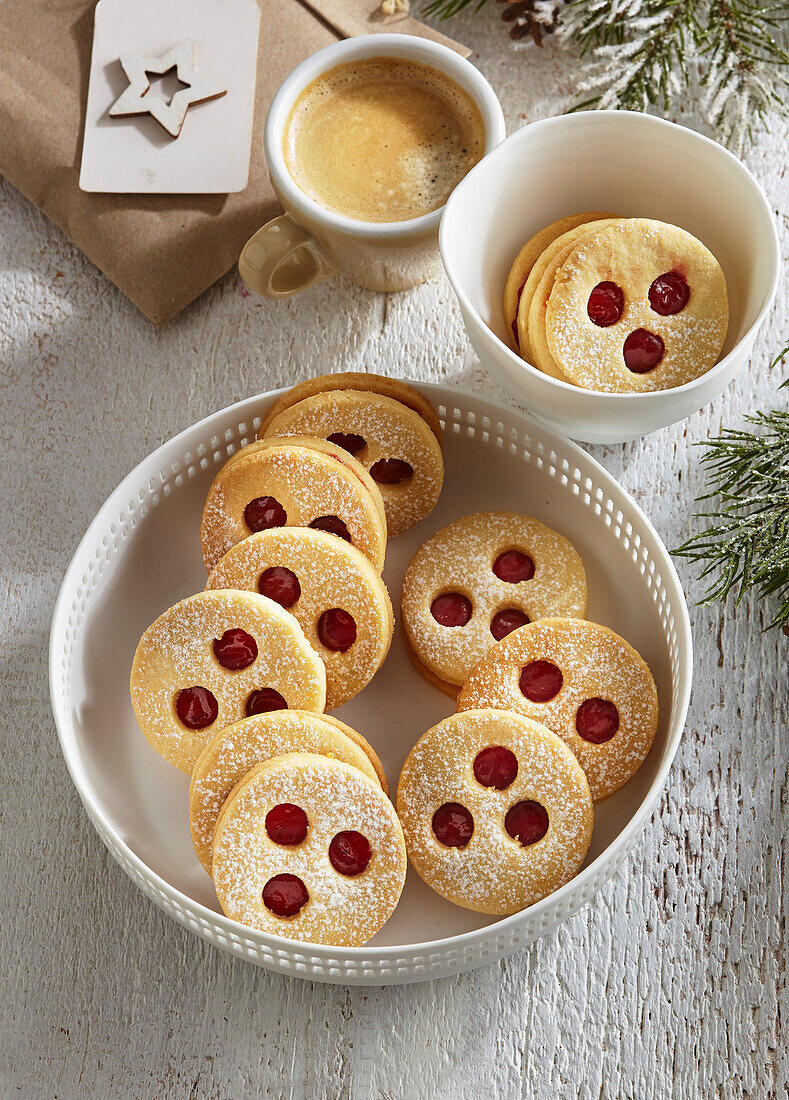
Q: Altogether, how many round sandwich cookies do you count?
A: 11